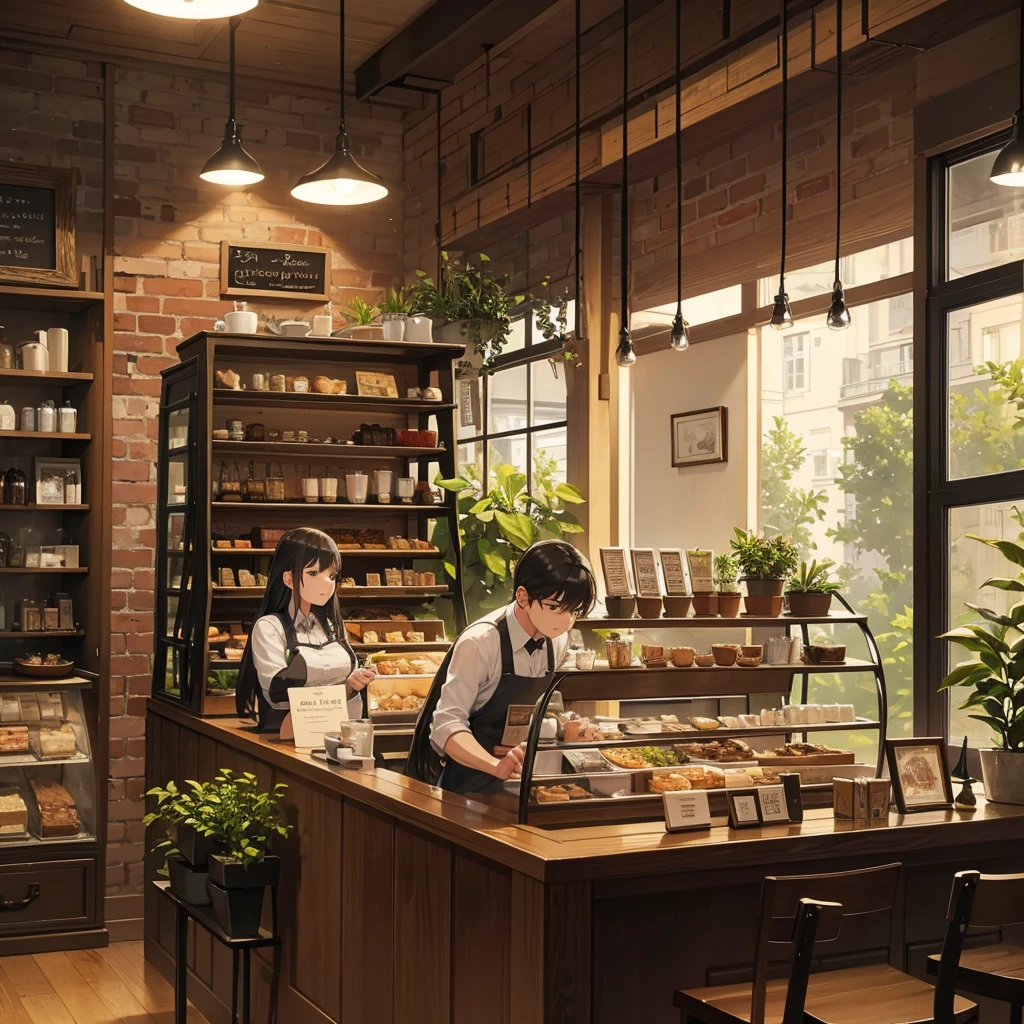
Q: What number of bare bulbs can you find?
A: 4